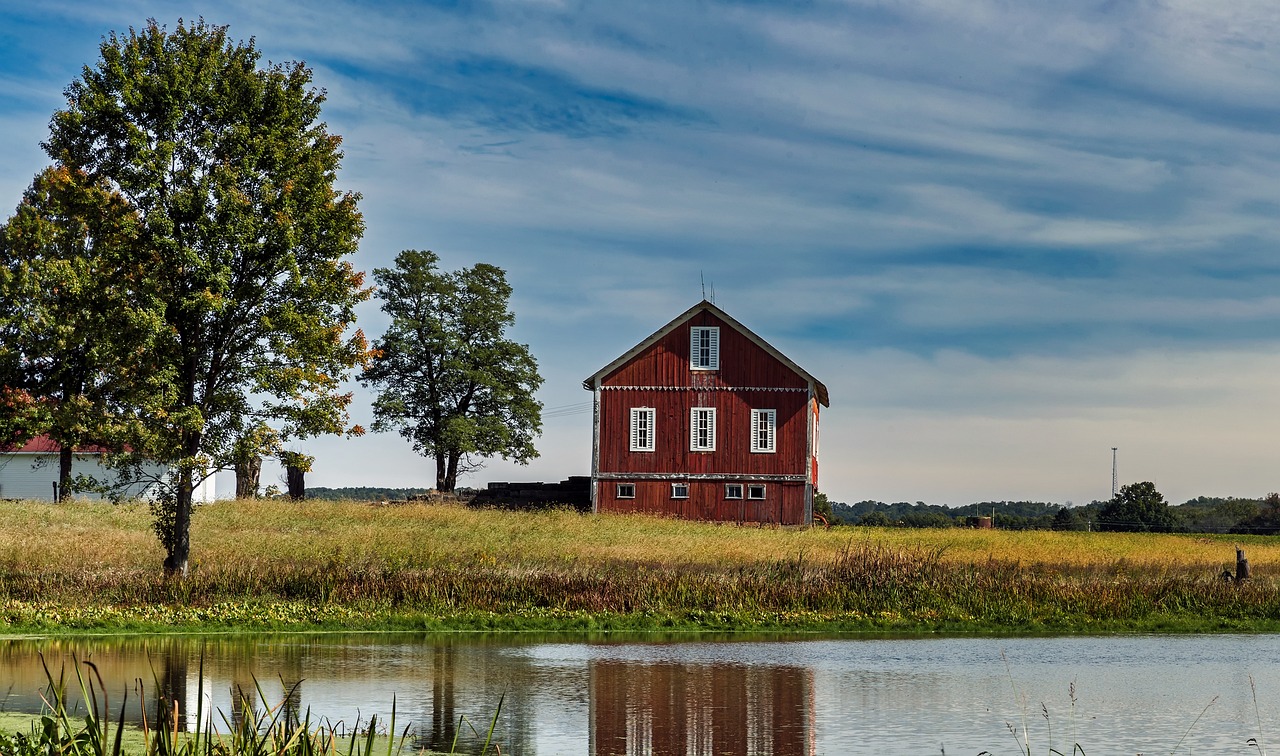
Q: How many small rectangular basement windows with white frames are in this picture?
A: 4